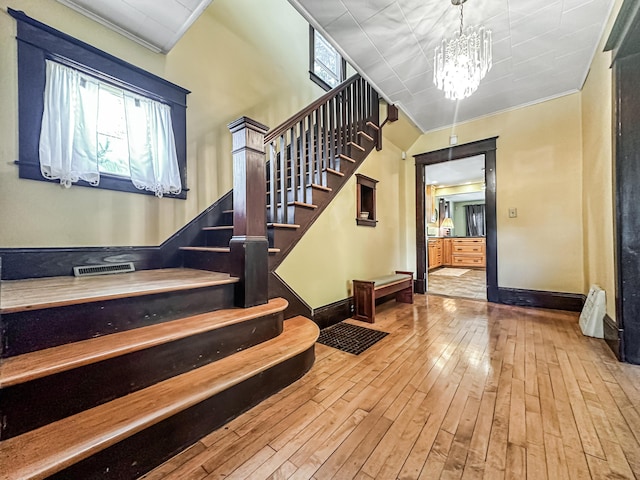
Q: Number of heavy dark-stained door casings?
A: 2